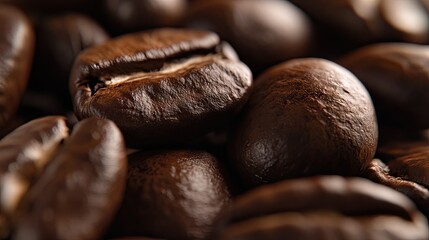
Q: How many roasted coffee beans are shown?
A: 12